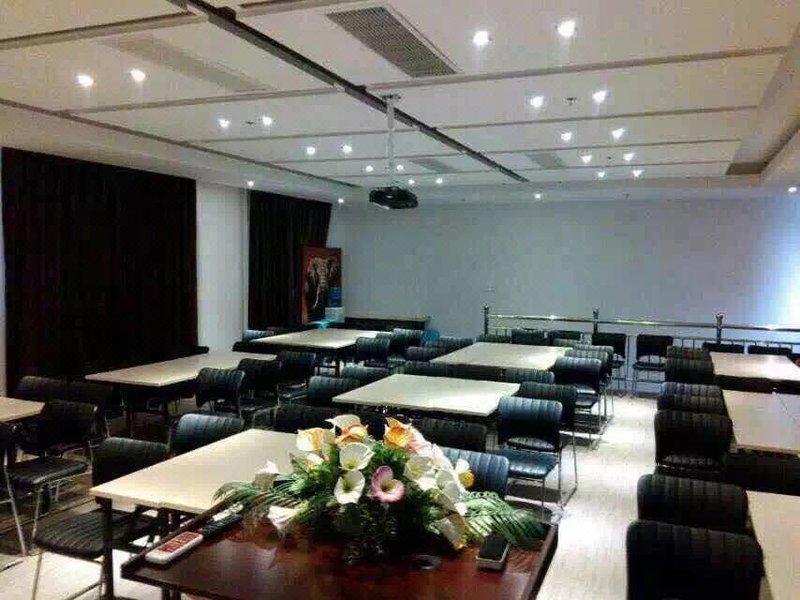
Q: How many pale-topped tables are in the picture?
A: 9